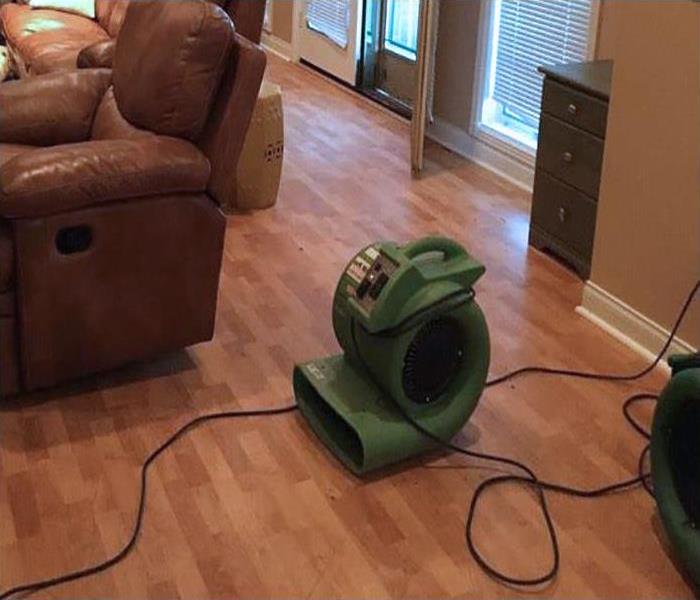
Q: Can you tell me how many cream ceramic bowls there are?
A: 0